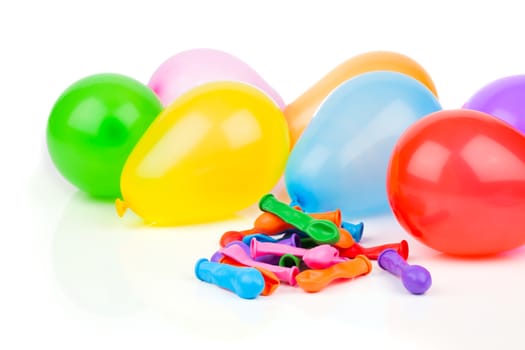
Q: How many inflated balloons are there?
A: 7